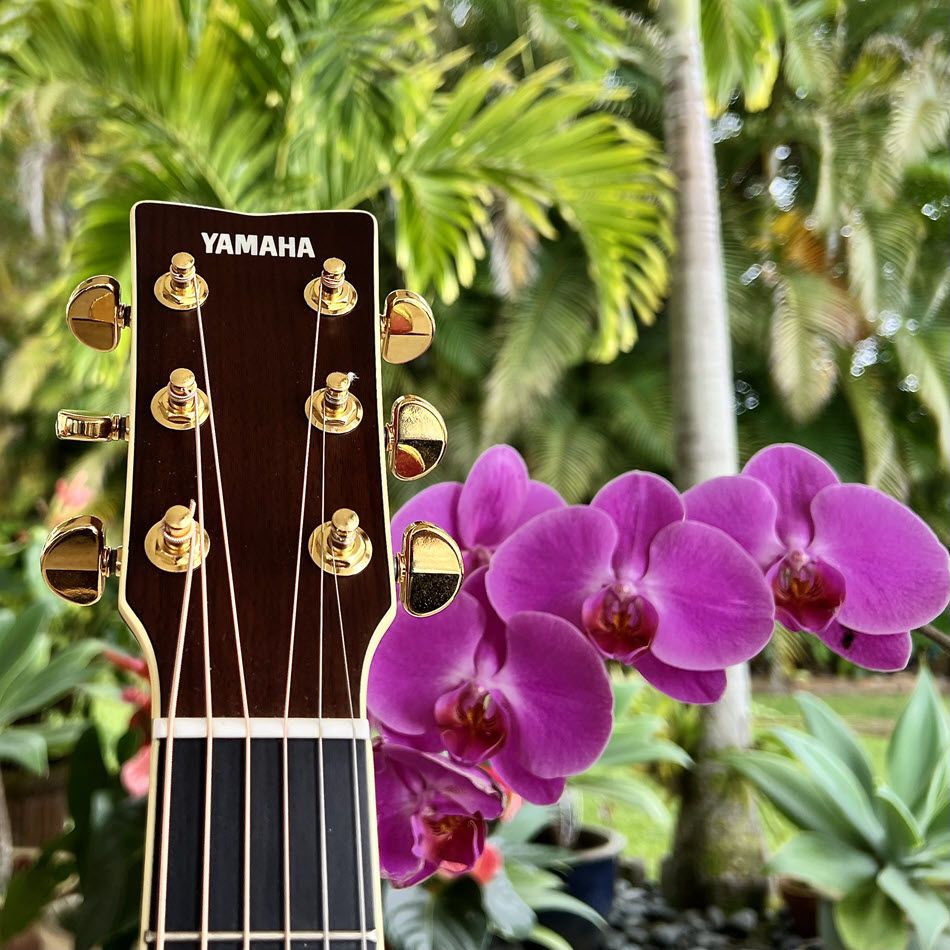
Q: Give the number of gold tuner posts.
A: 6